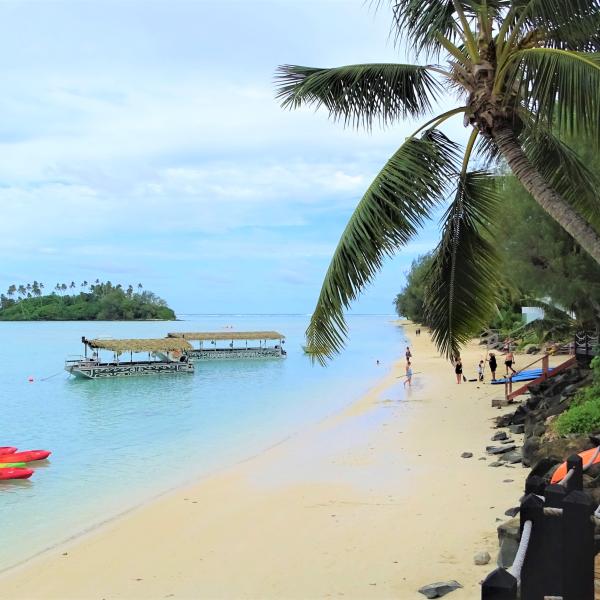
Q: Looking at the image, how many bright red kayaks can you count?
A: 3